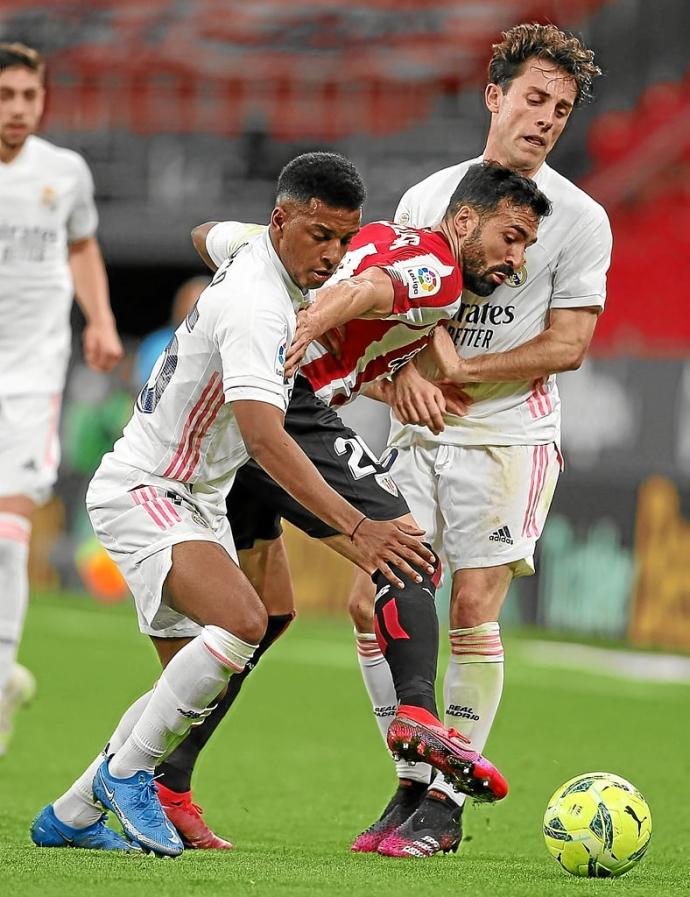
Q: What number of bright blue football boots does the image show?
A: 2